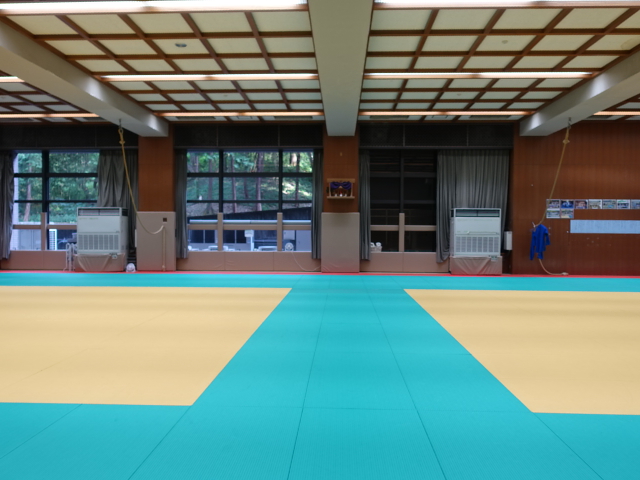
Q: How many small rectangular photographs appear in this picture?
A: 9